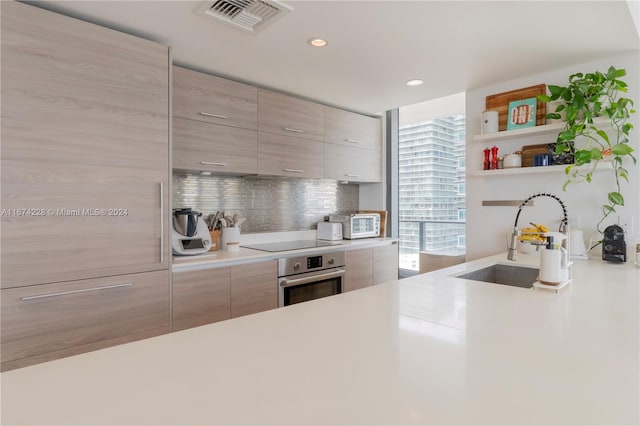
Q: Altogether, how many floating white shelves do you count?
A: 2